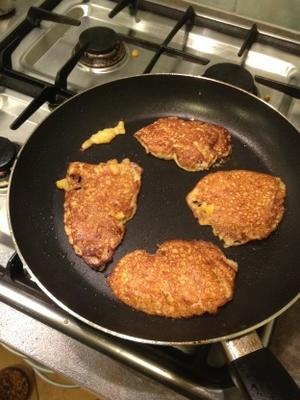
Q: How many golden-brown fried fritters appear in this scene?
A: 4